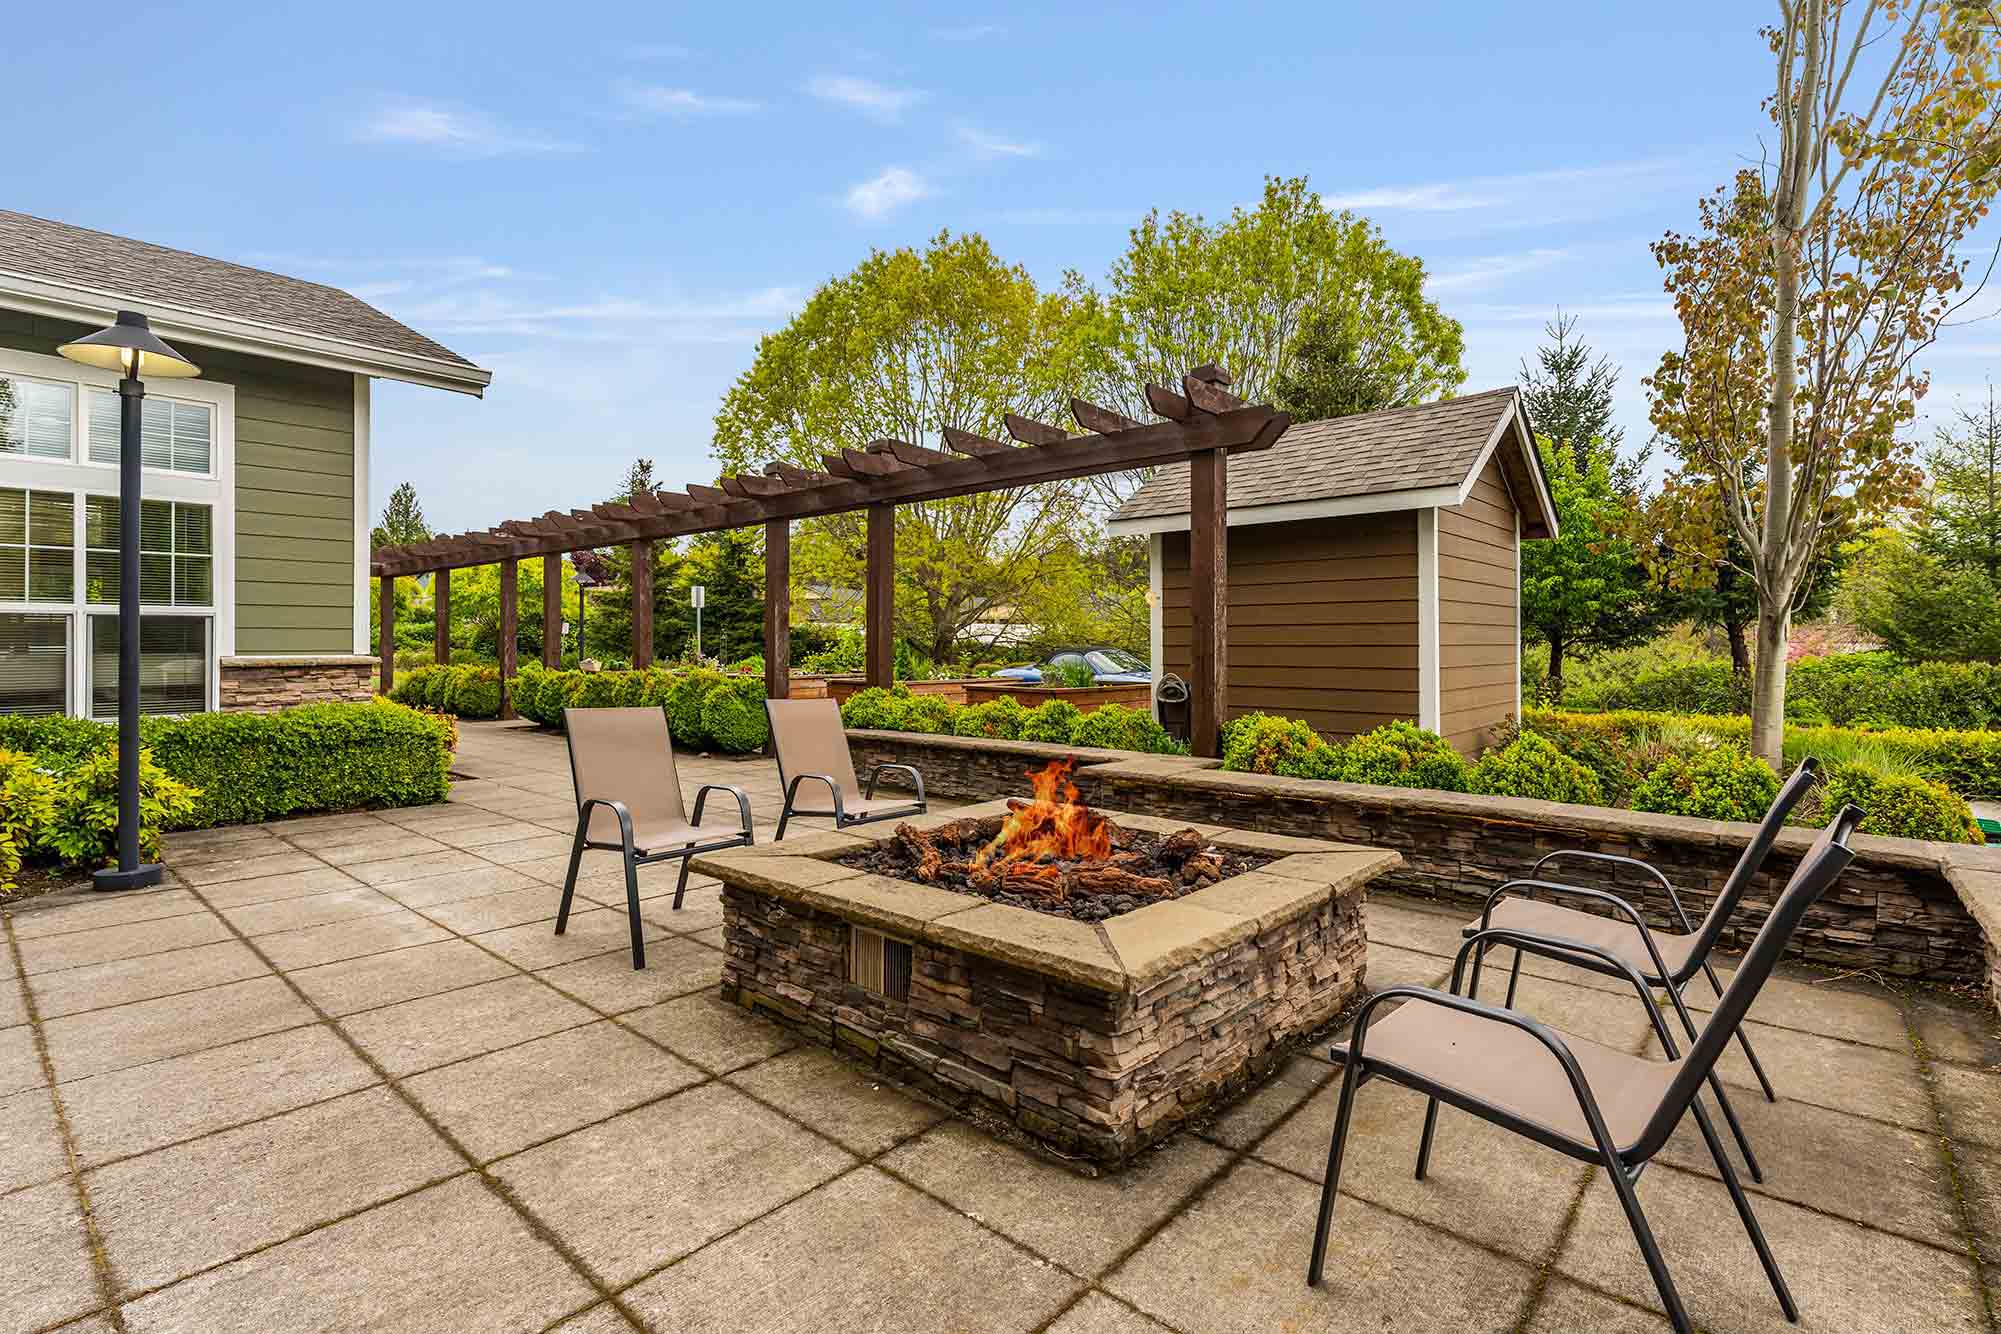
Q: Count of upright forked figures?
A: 0